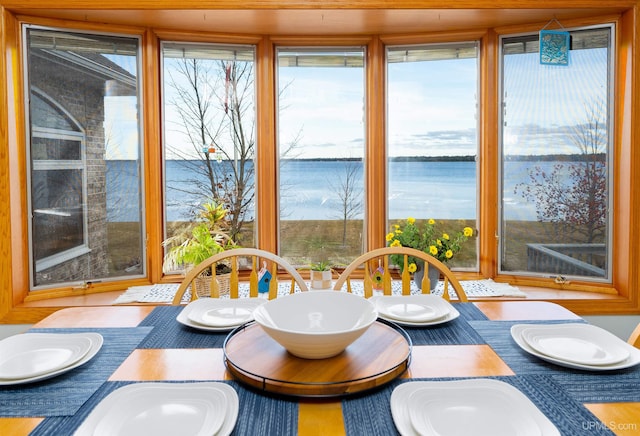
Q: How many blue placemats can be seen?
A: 6